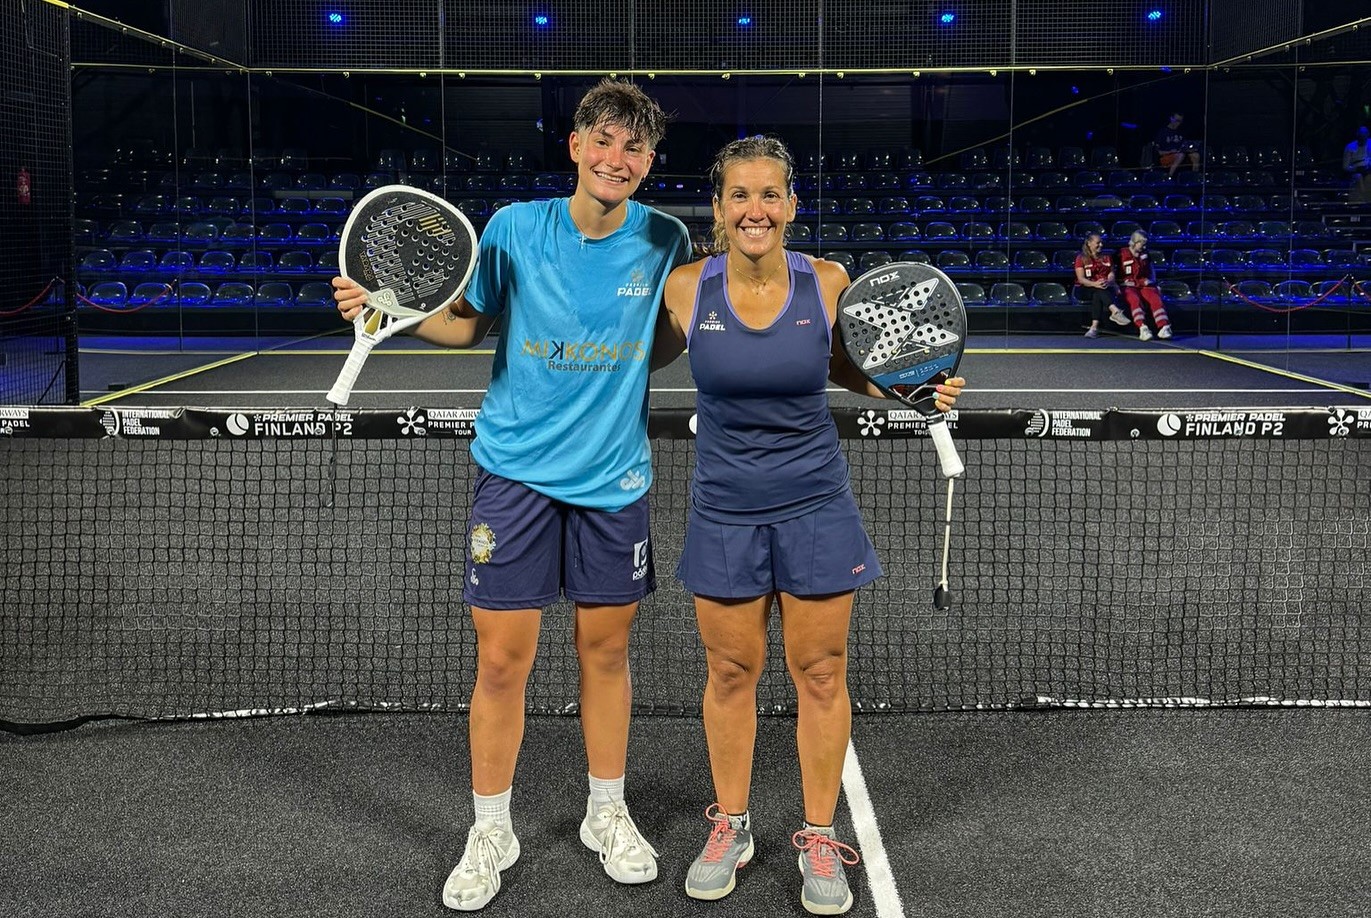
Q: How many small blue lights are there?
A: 5